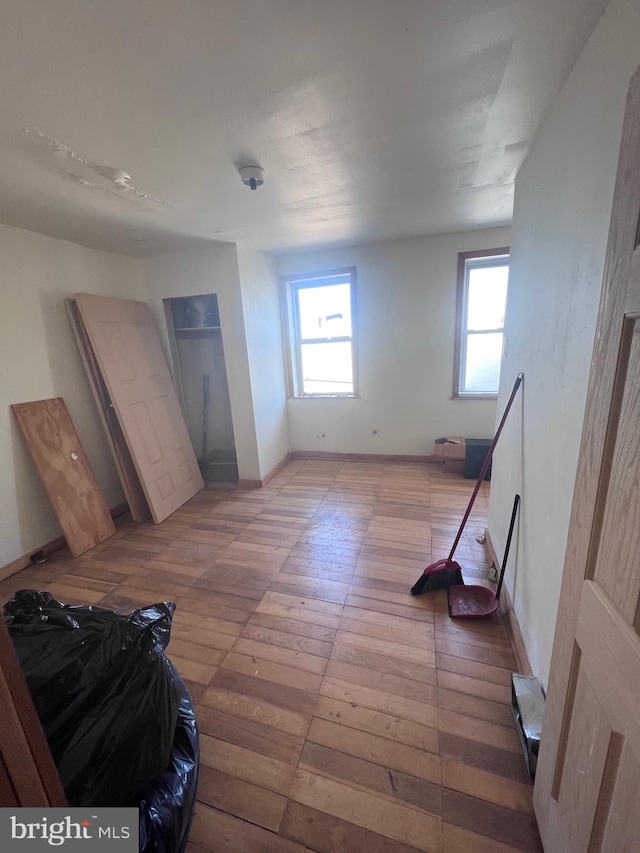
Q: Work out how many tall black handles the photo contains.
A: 1